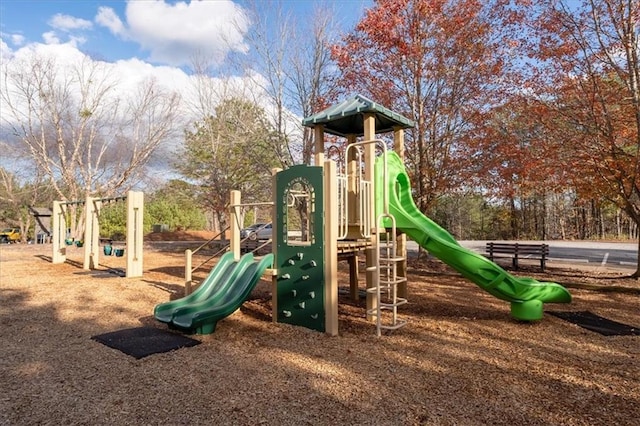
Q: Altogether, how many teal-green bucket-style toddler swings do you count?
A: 4